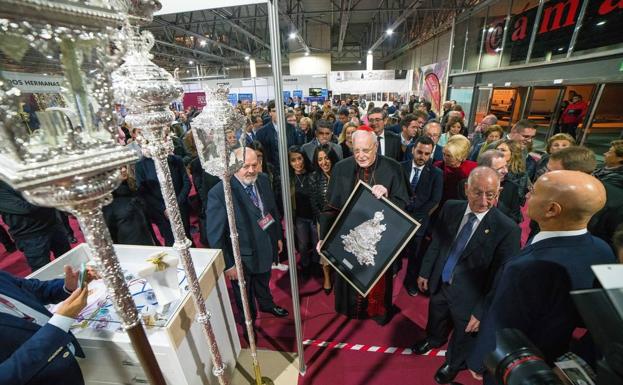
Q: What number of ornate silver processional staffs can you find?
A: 3